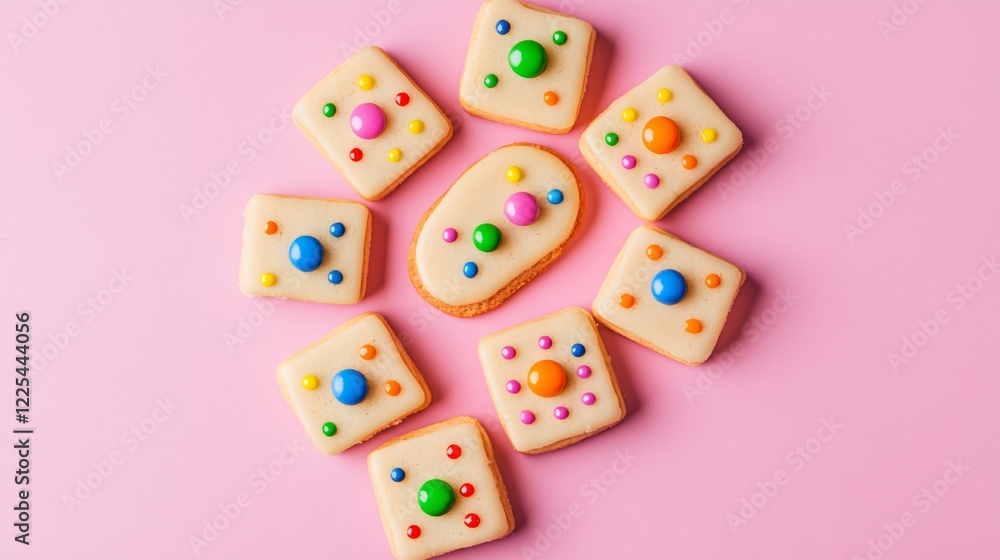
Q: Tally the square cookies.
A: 8